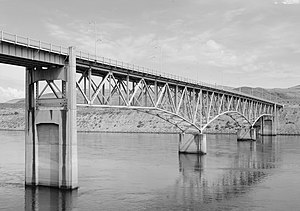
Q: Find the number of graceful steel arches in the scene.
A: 3